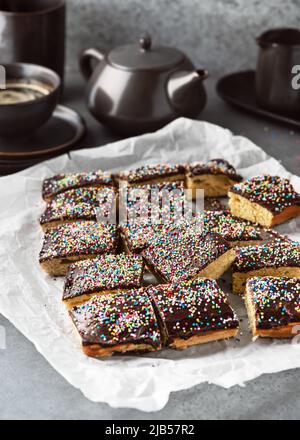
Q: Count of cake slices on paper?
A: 15